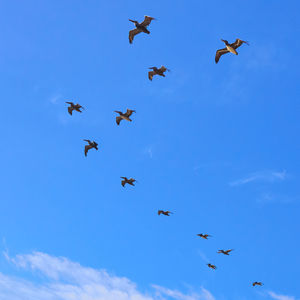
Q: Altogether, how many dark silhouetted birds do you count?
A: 12